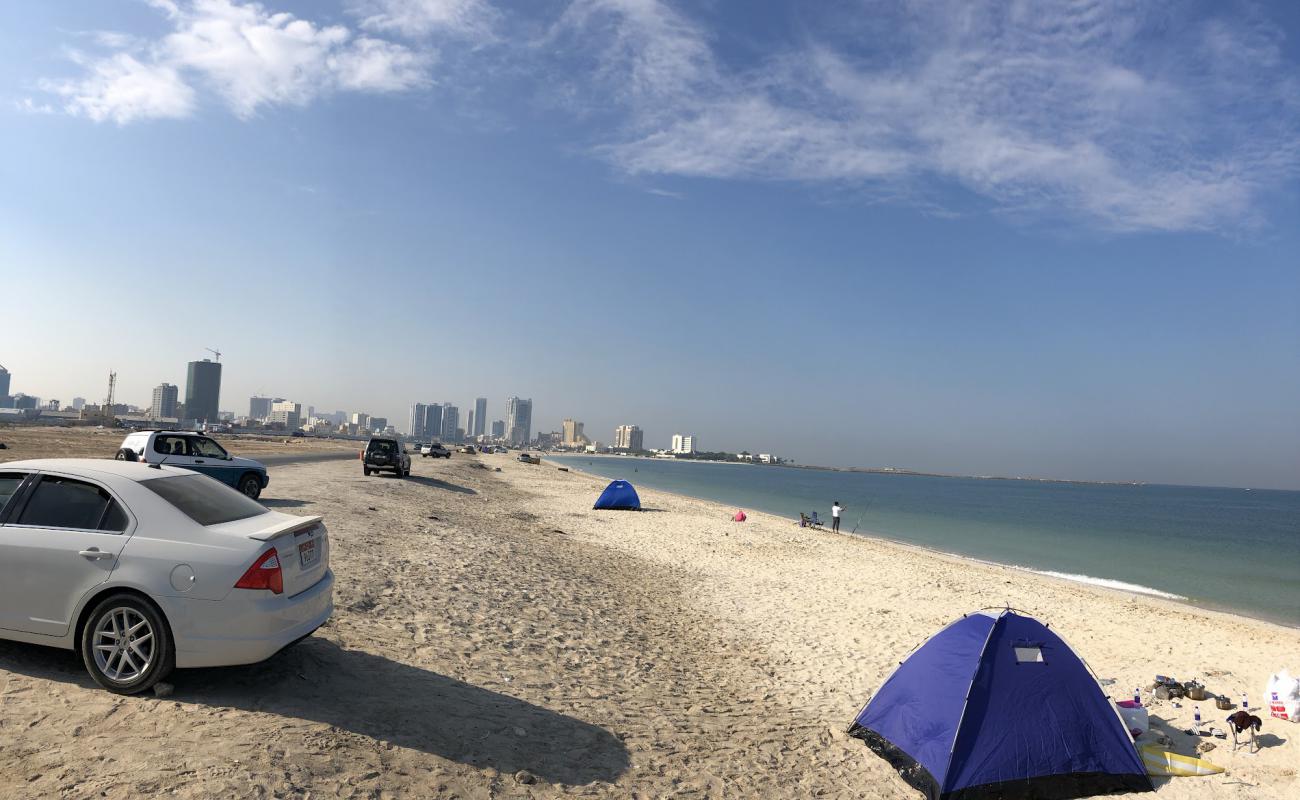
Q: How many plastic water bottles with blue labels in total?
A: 3